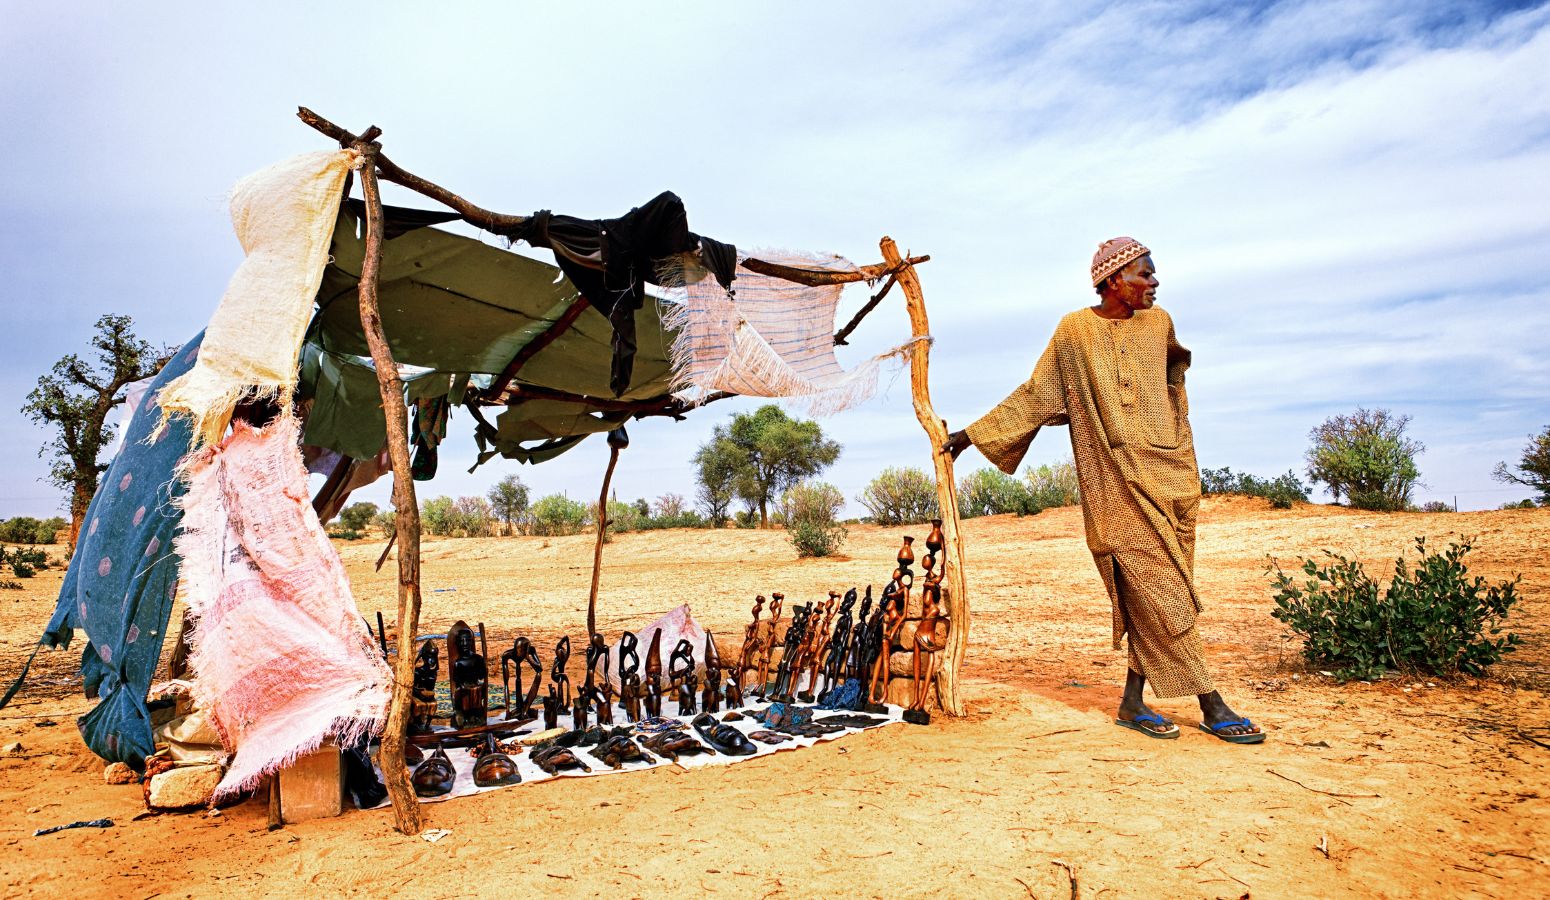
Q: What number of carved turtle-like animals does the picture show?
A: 3